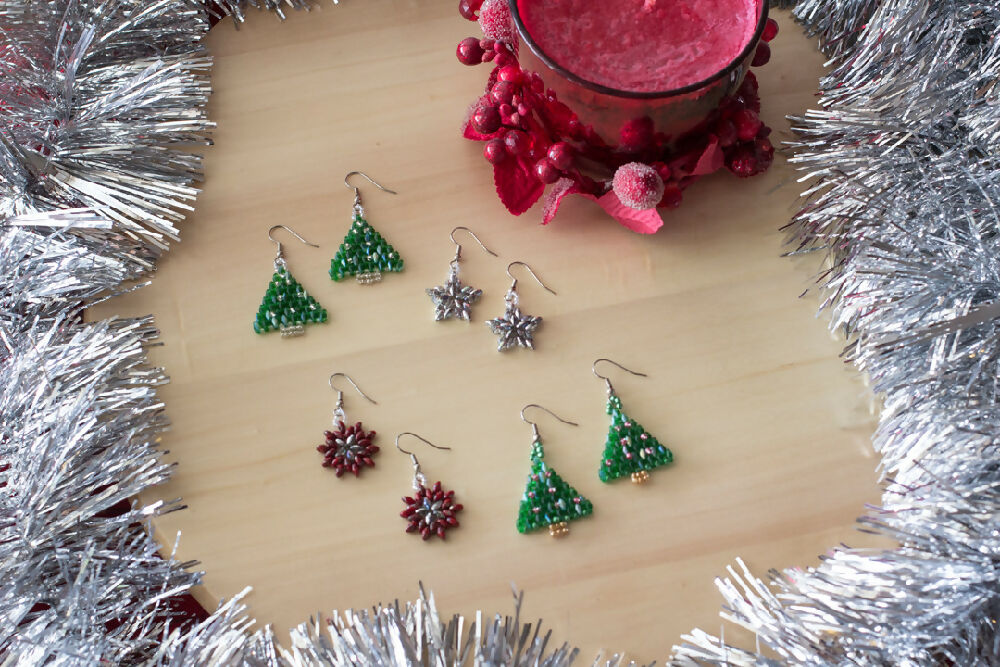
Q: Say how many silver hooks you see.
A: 8